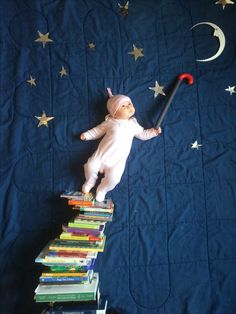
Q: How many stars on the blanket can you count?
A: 11